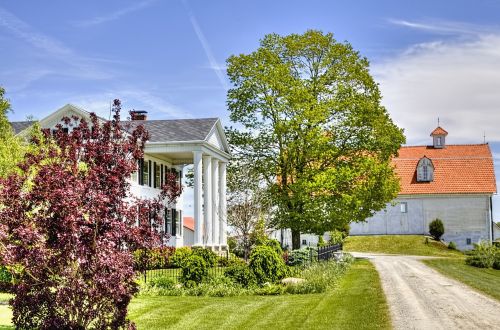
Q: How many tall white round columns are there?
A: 4